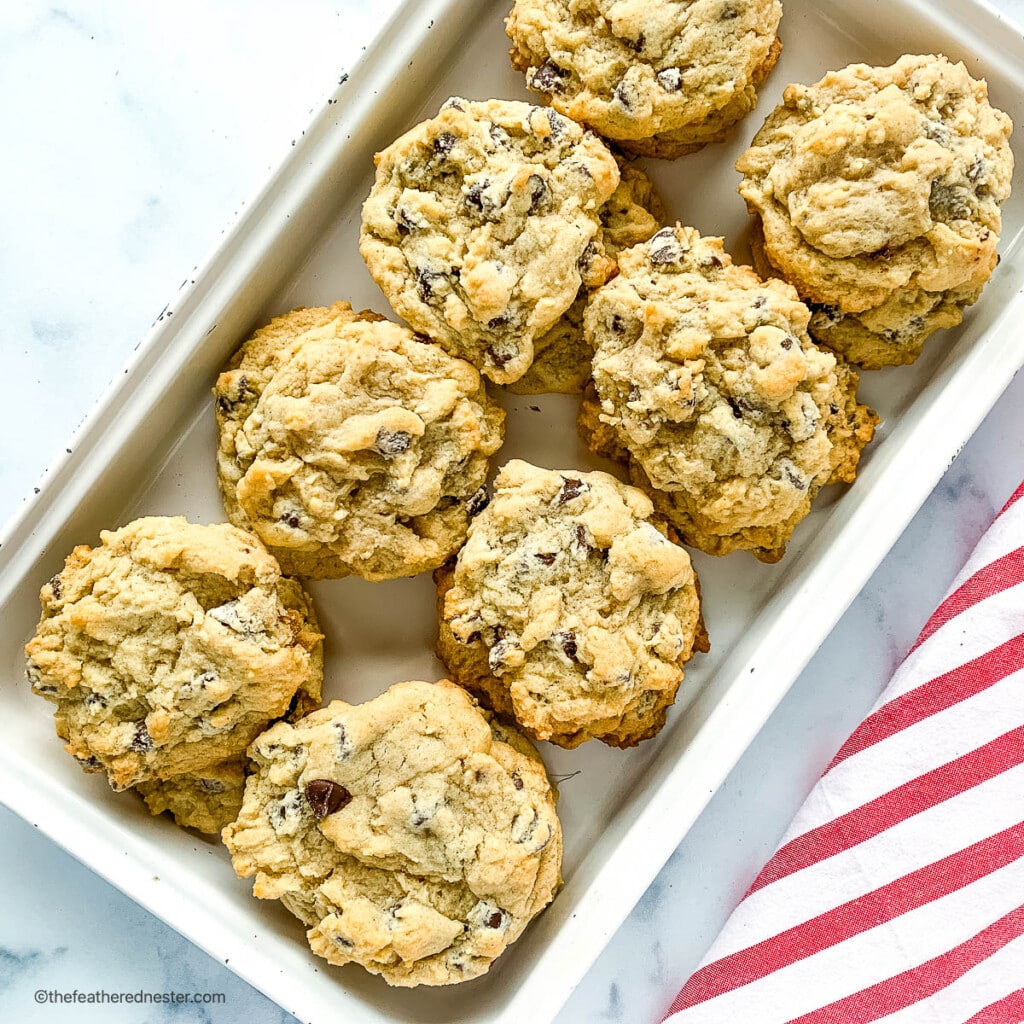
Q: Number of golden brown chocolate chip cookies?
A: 8